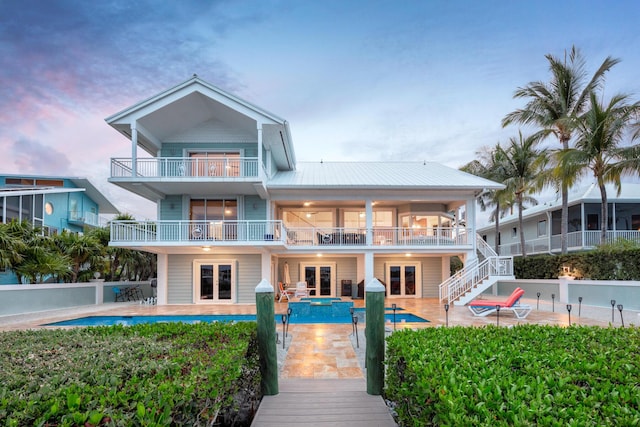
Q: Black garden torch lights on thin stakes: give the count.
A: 13